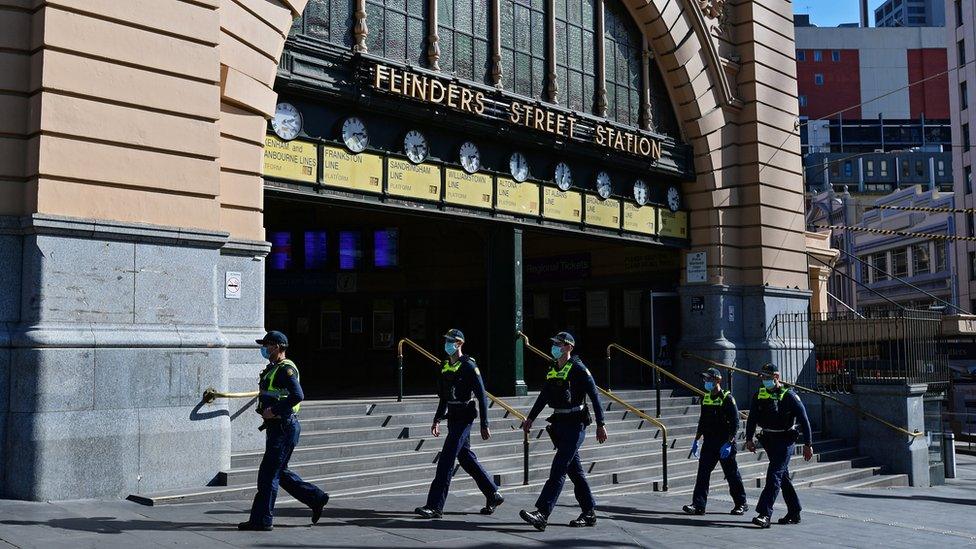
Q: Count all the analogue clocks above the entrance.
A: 9